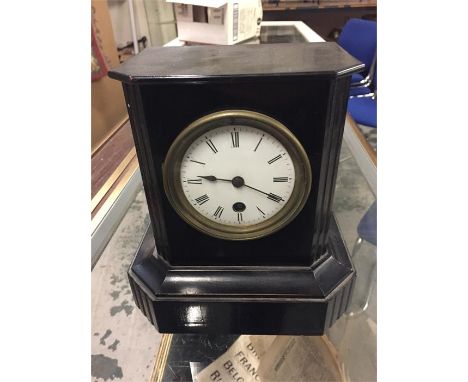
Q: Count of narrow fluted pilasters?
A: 2